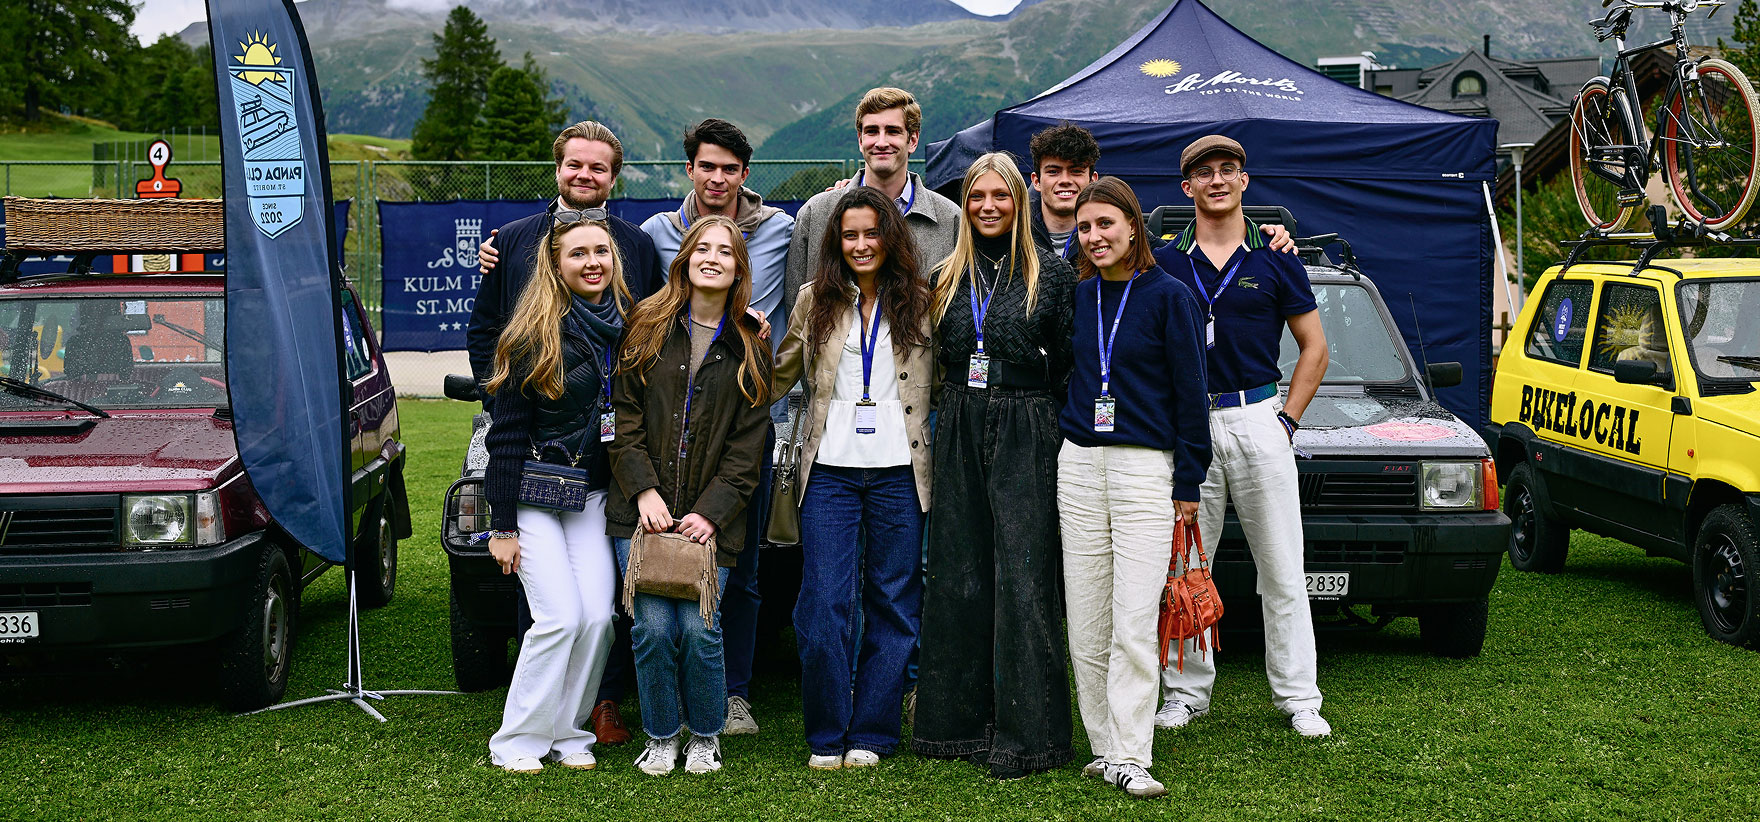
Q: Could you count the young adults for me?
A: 10